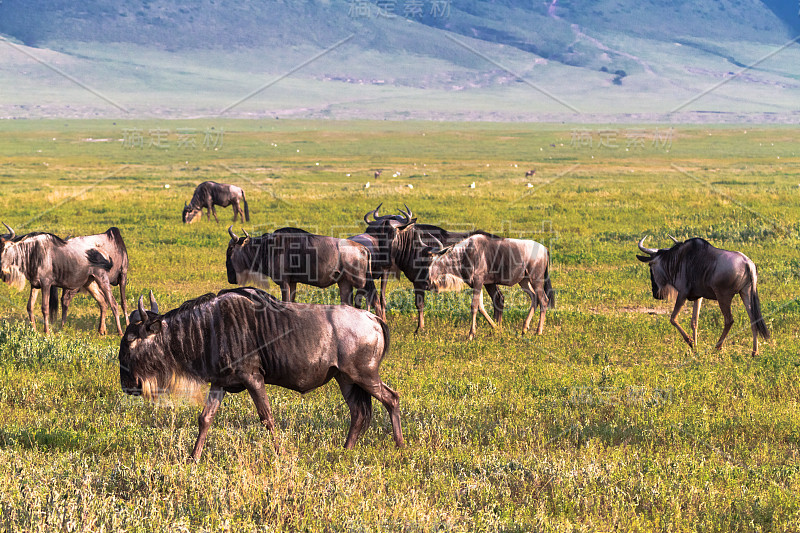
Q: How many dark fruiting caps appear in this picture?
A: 0